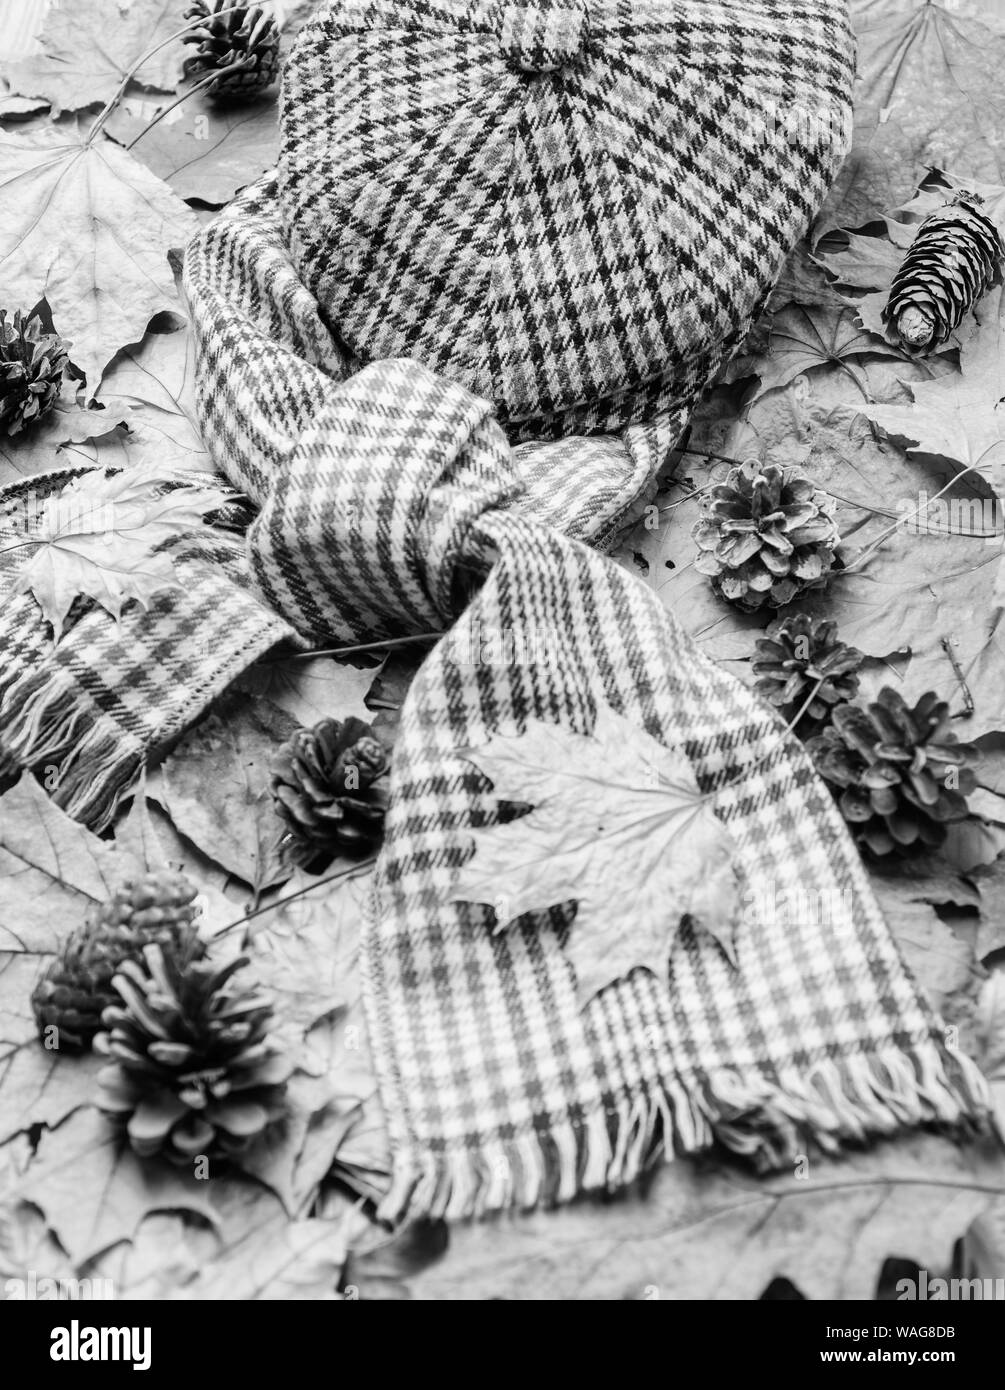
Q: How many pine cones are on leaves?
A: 9